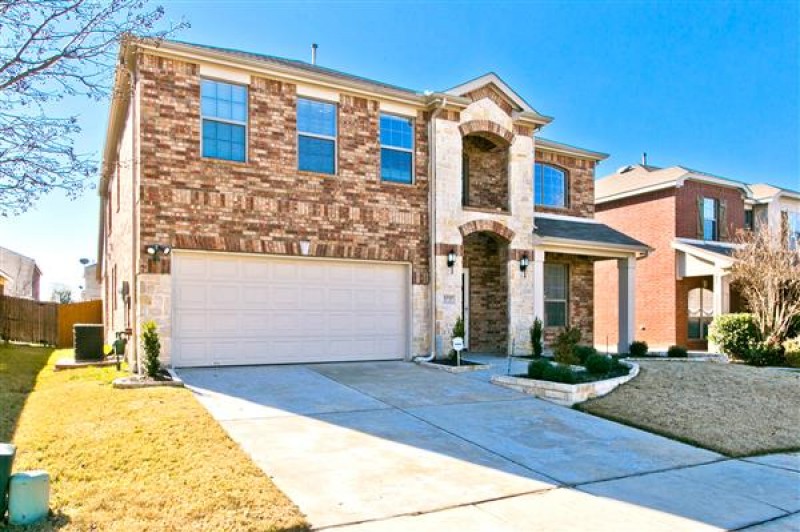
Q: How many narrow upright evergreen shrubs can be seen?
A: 3